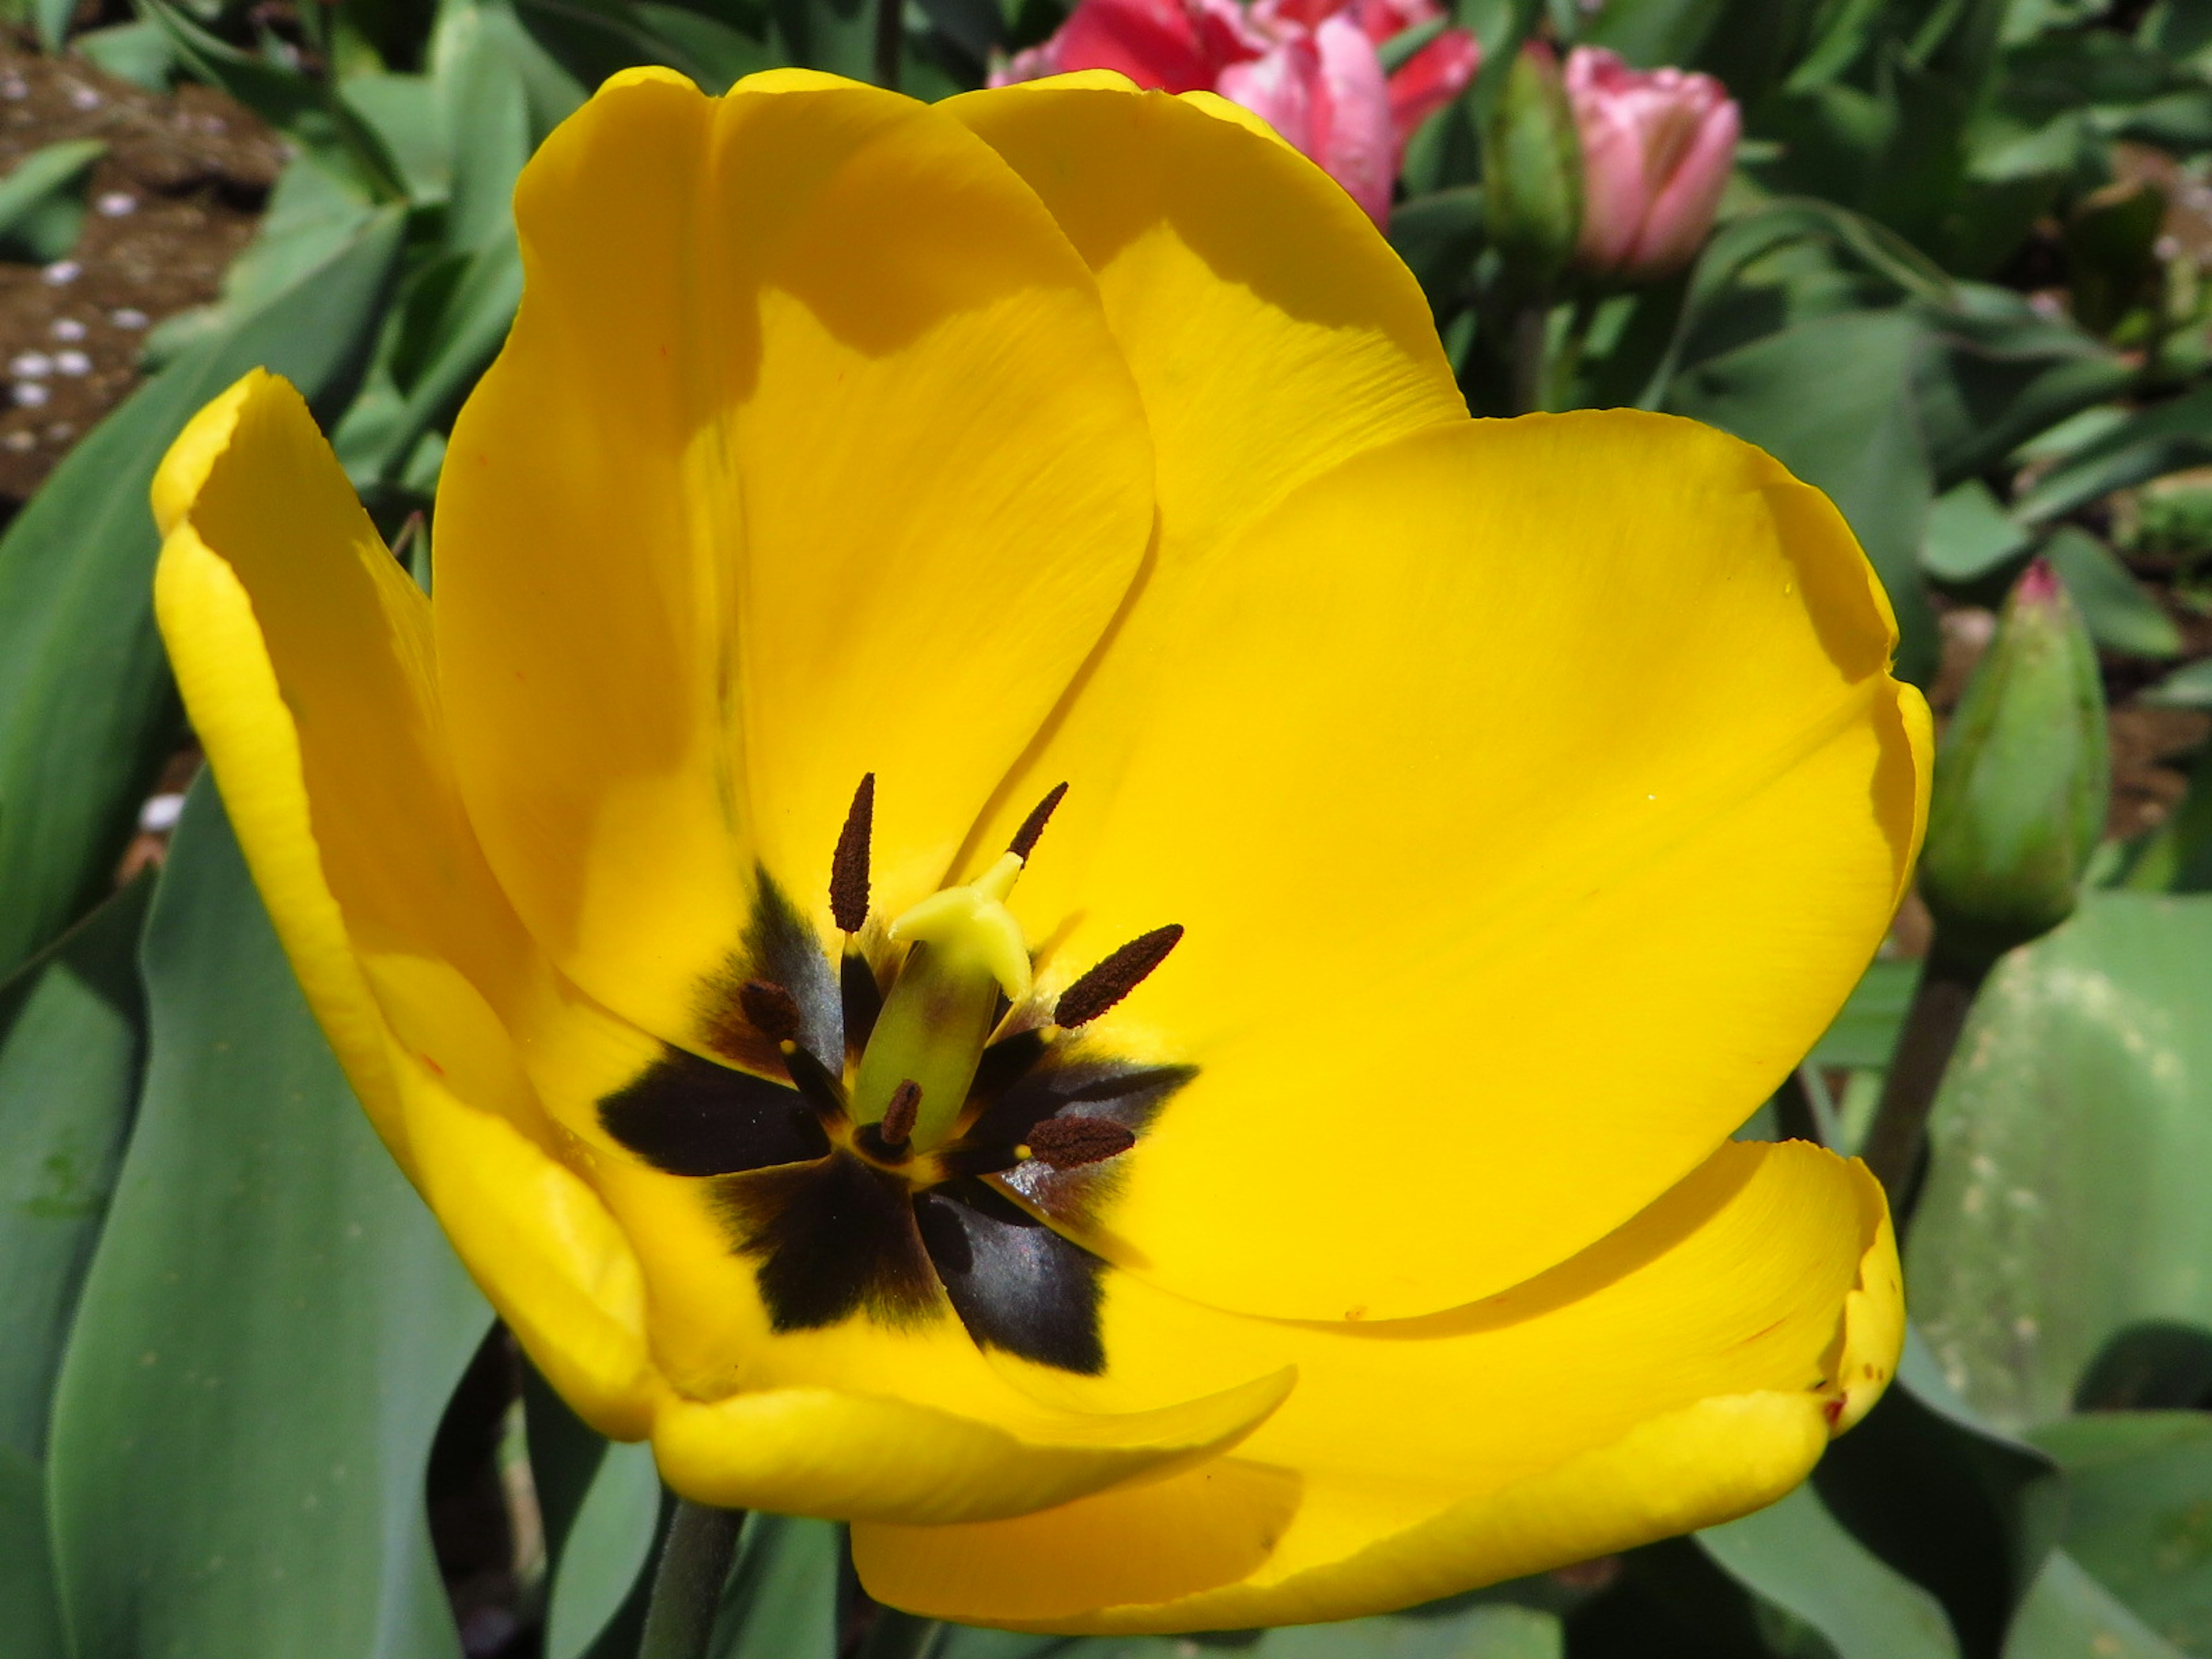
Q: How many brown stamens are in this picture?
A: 6